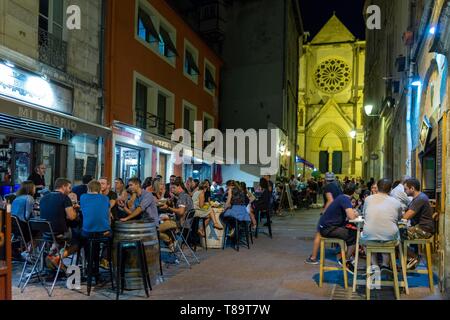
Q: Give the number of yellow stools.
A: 3